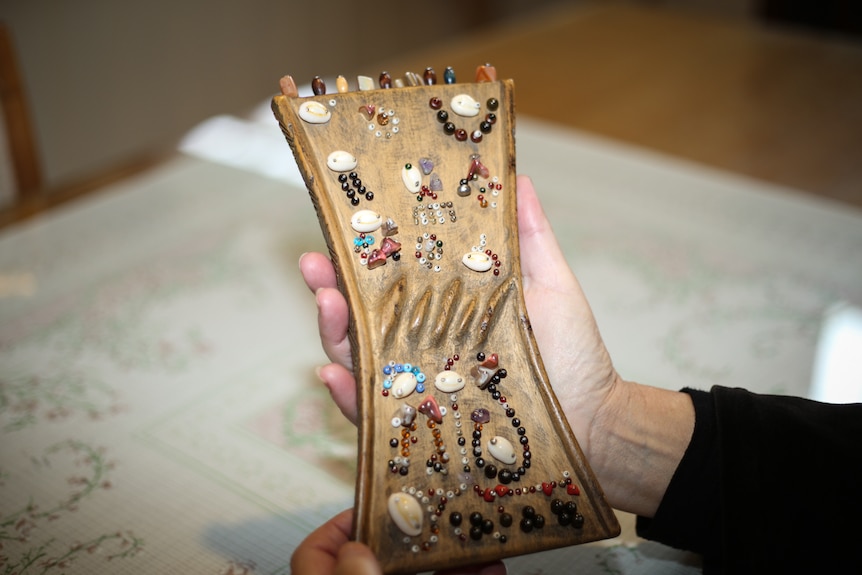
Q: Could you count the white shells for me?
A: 10